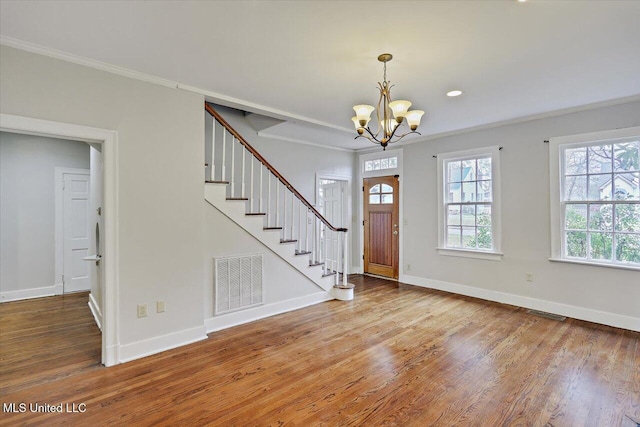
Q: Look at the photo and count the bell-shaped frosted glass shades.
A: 5